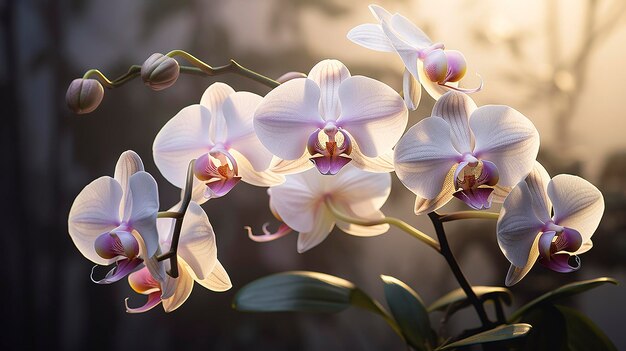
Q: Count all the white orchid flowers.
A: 8